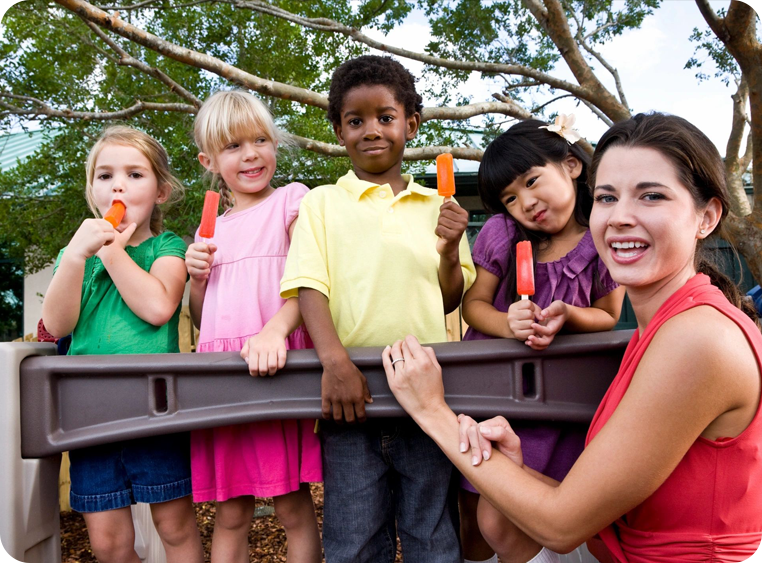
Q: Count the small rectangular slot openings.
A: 2